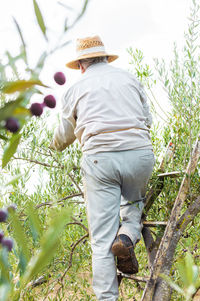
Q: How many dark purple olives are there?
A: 7